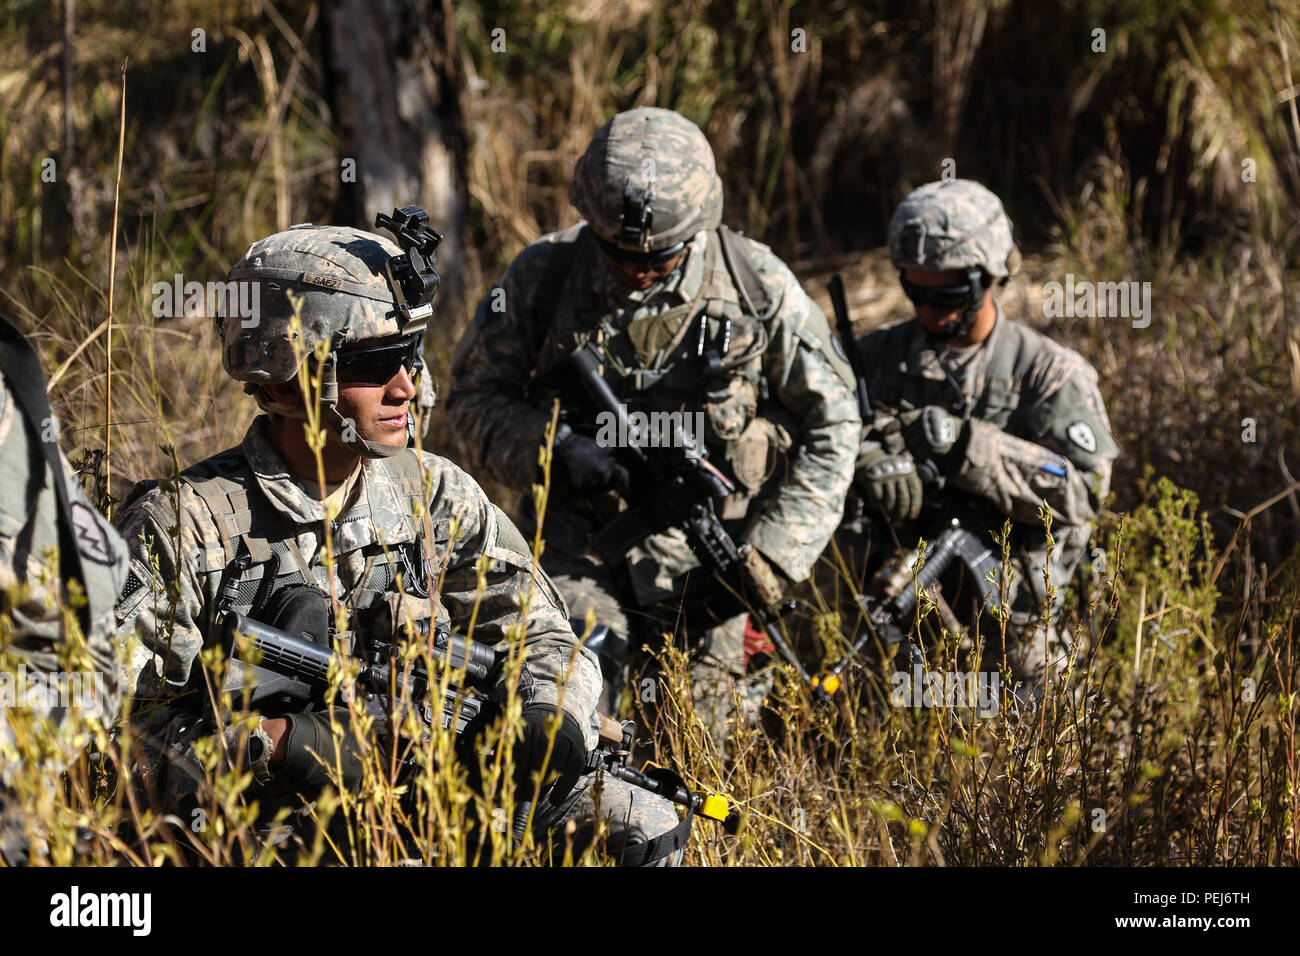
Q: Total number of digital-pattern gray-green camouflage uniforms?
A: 4